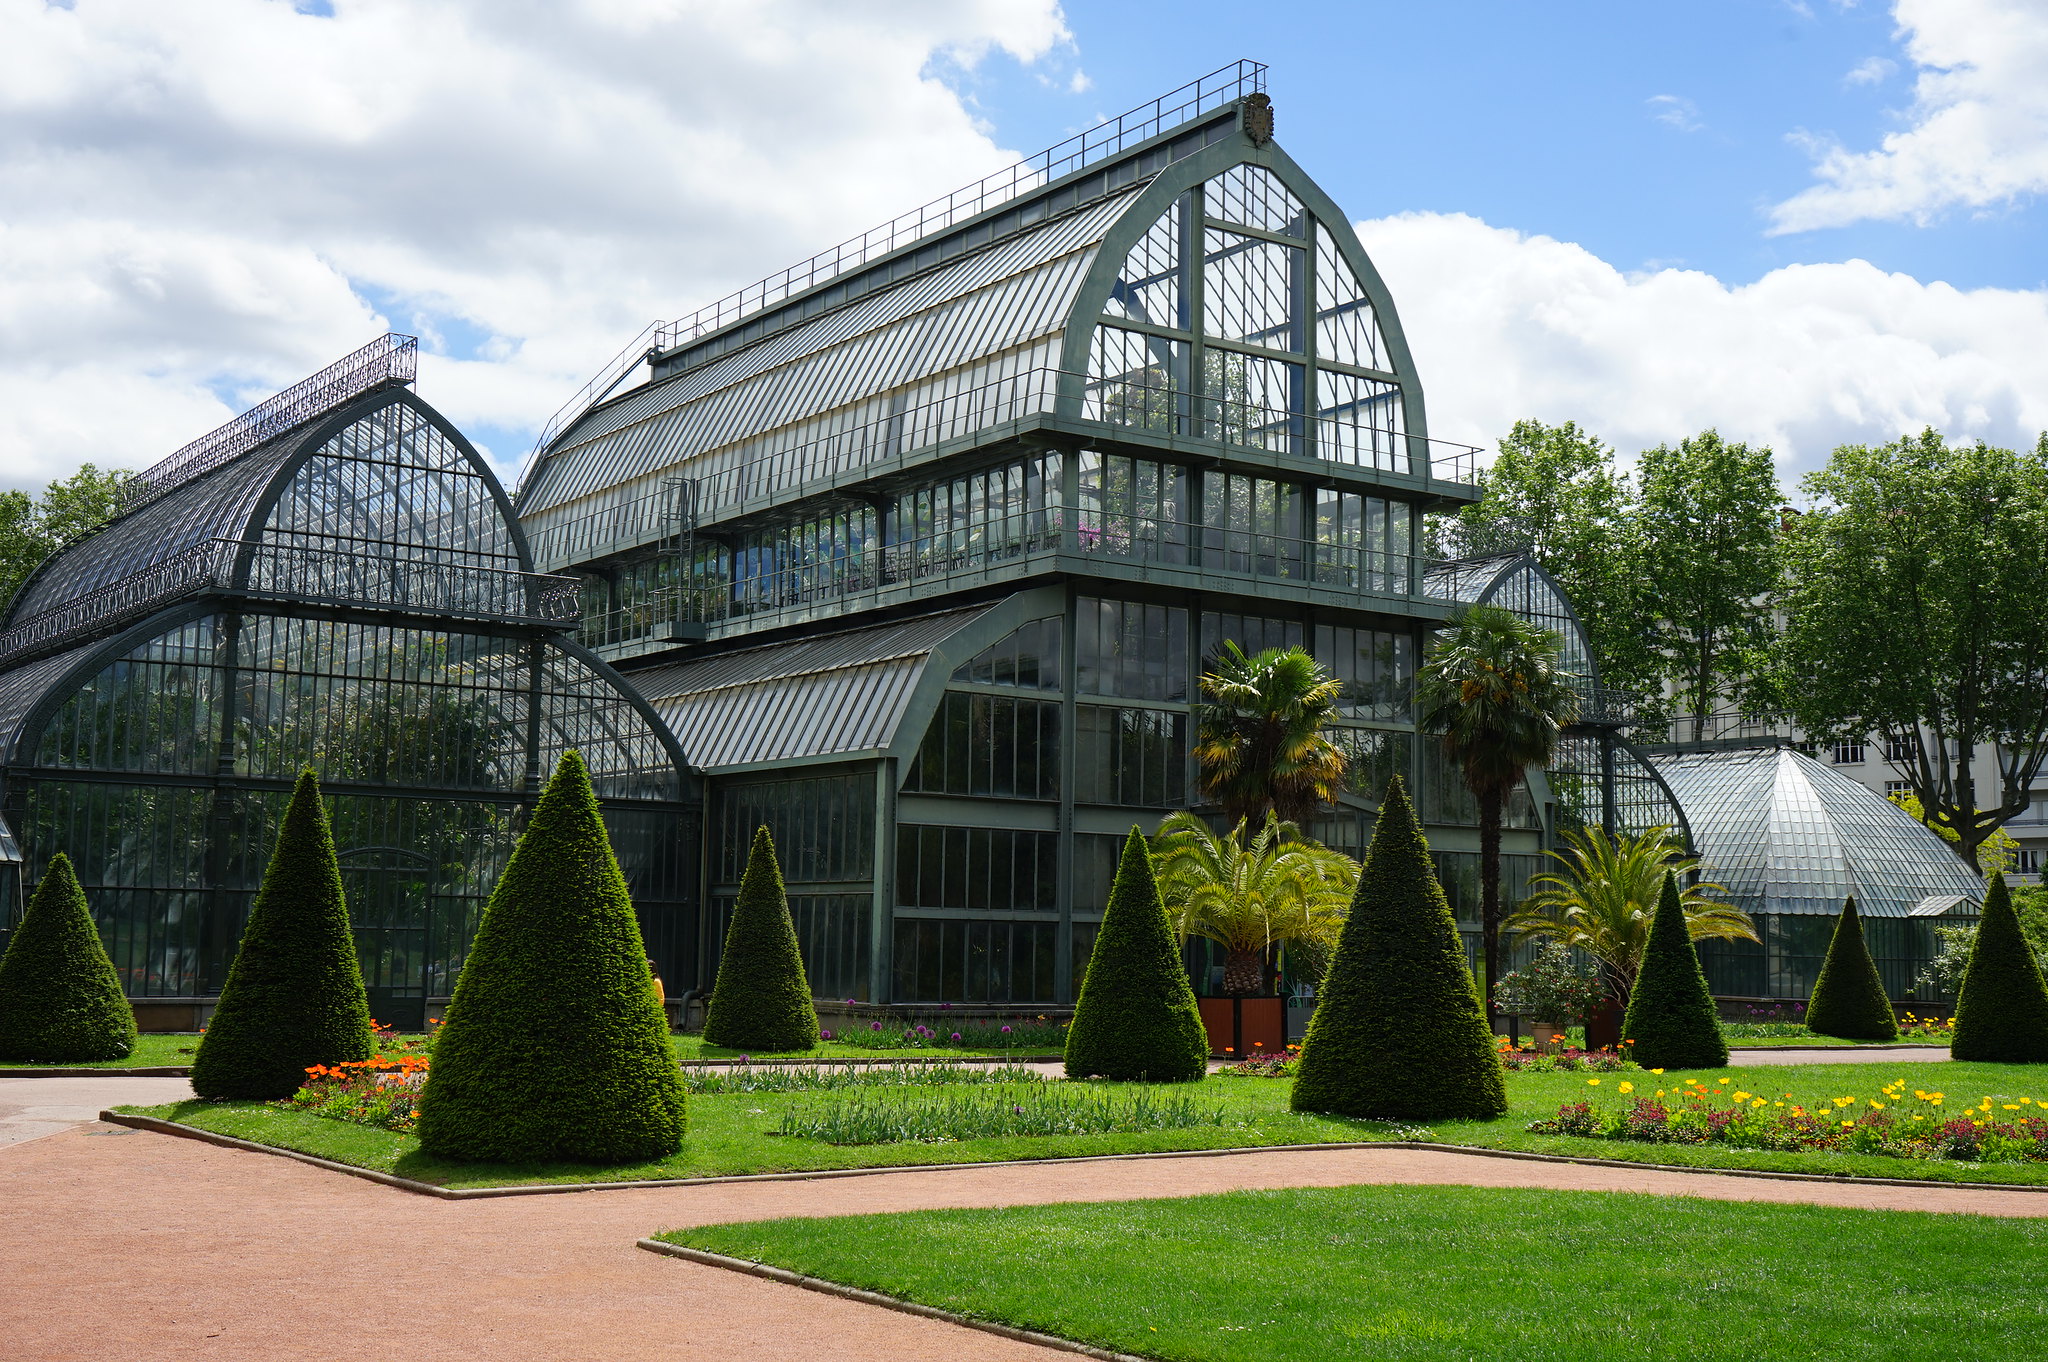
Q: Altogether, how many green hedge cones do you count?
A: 9